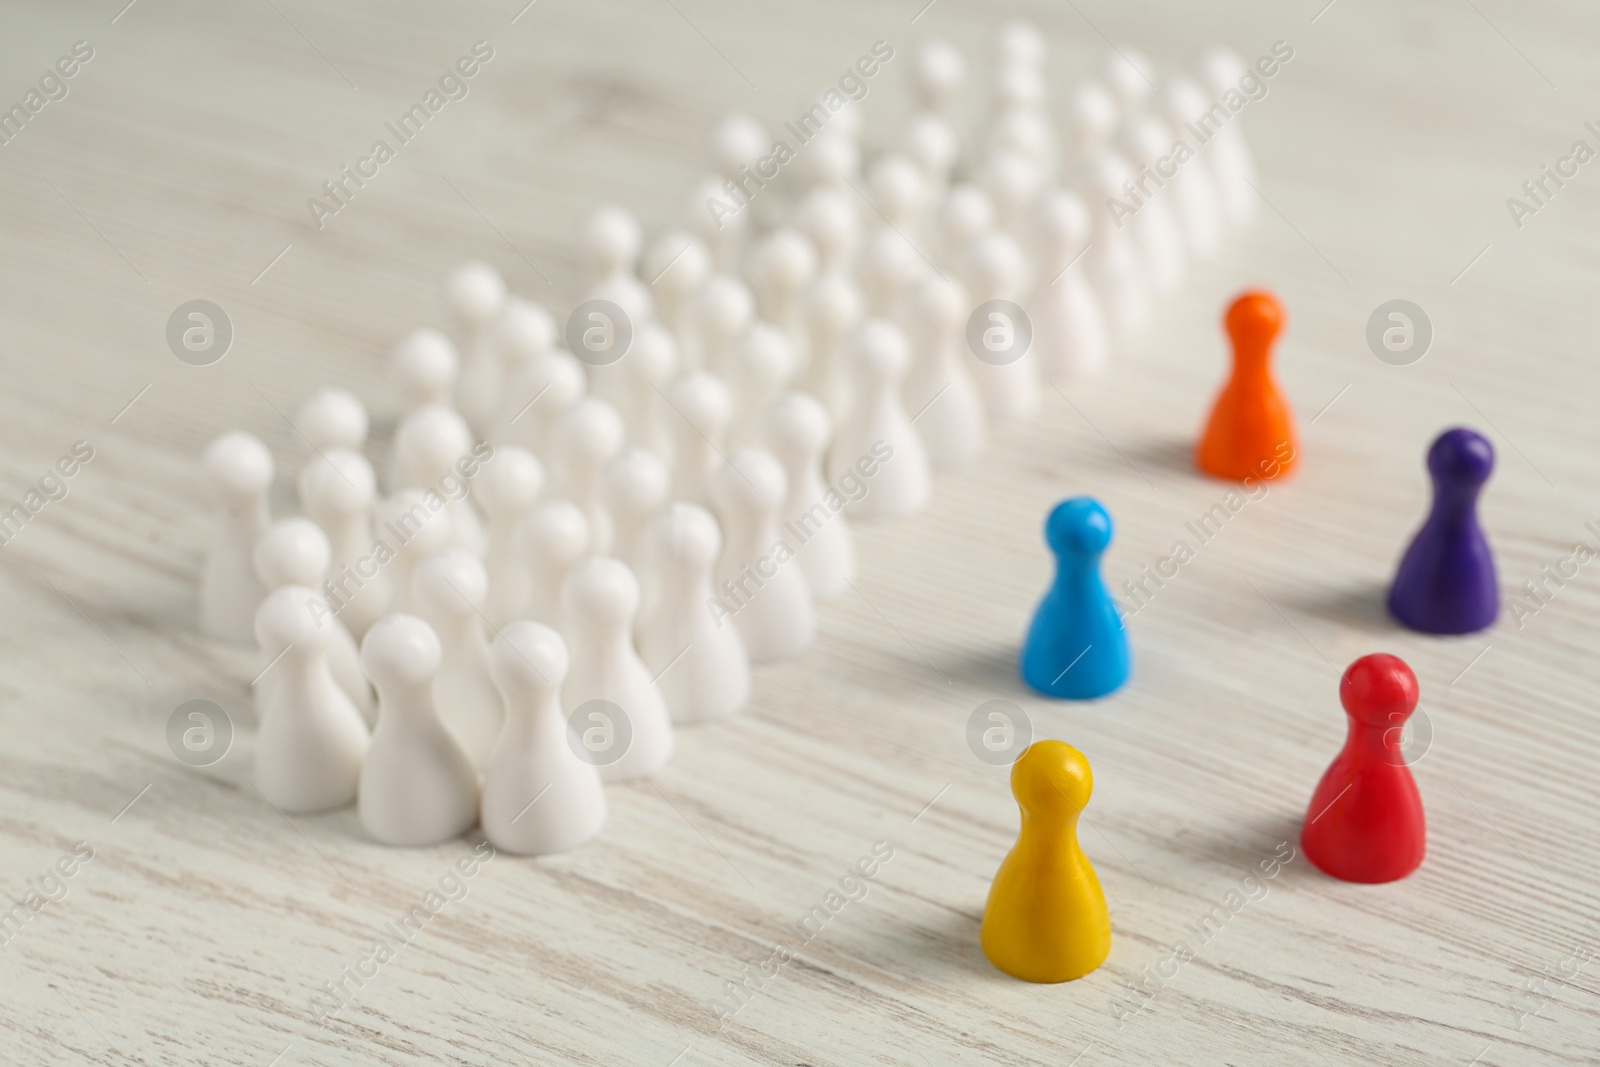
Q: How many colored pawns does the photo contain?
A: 5